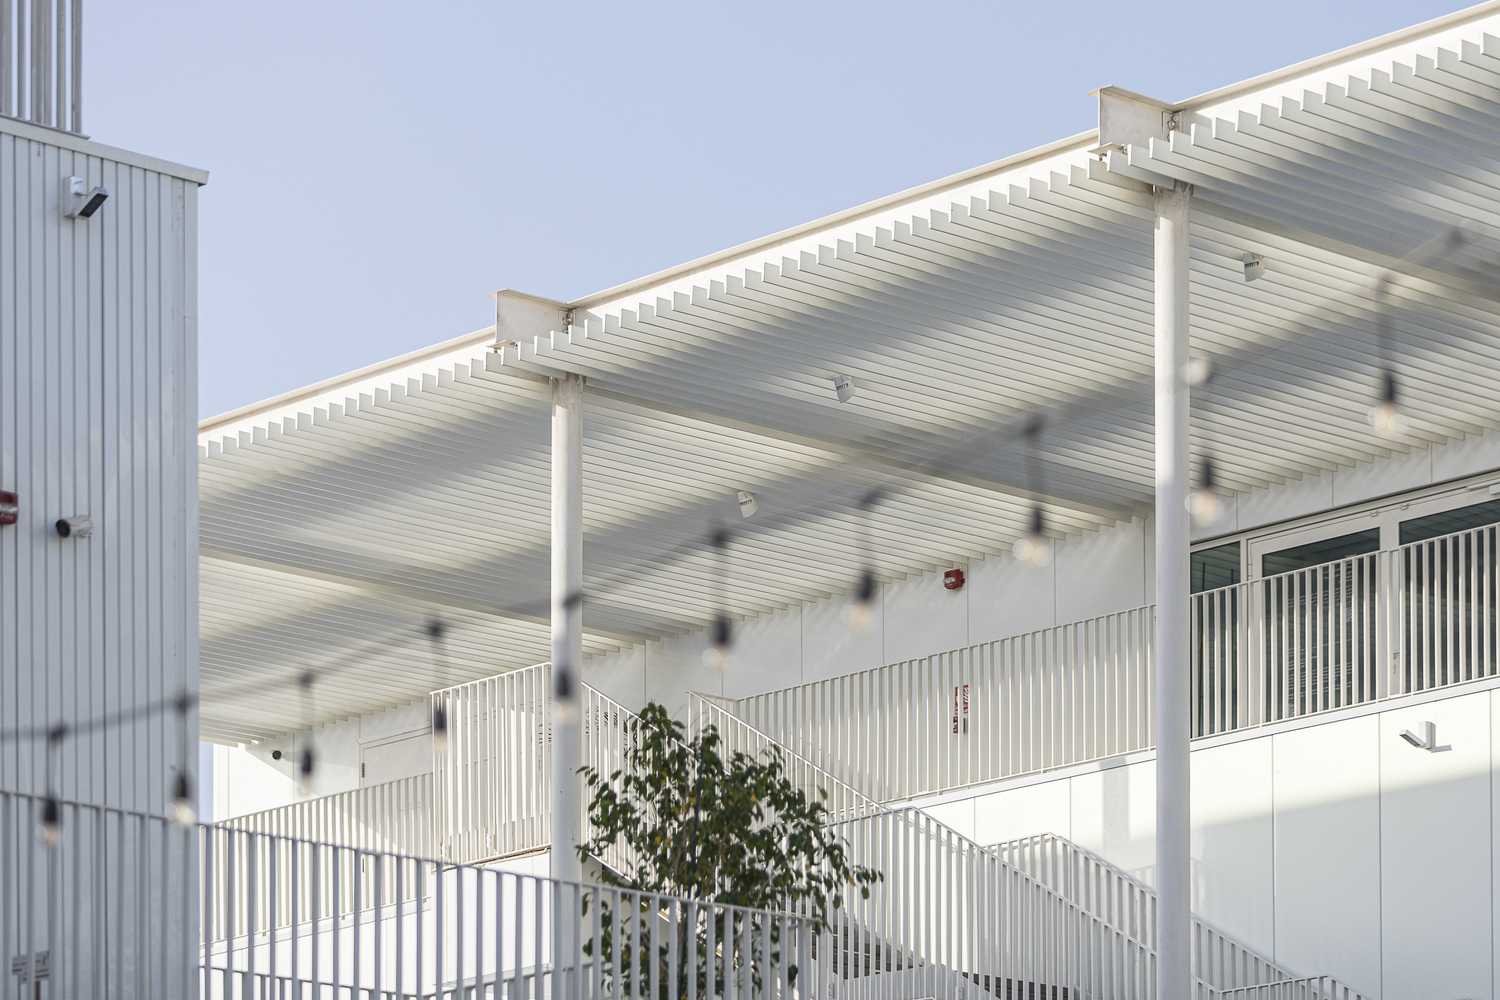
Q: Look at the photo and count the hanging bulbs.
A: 10